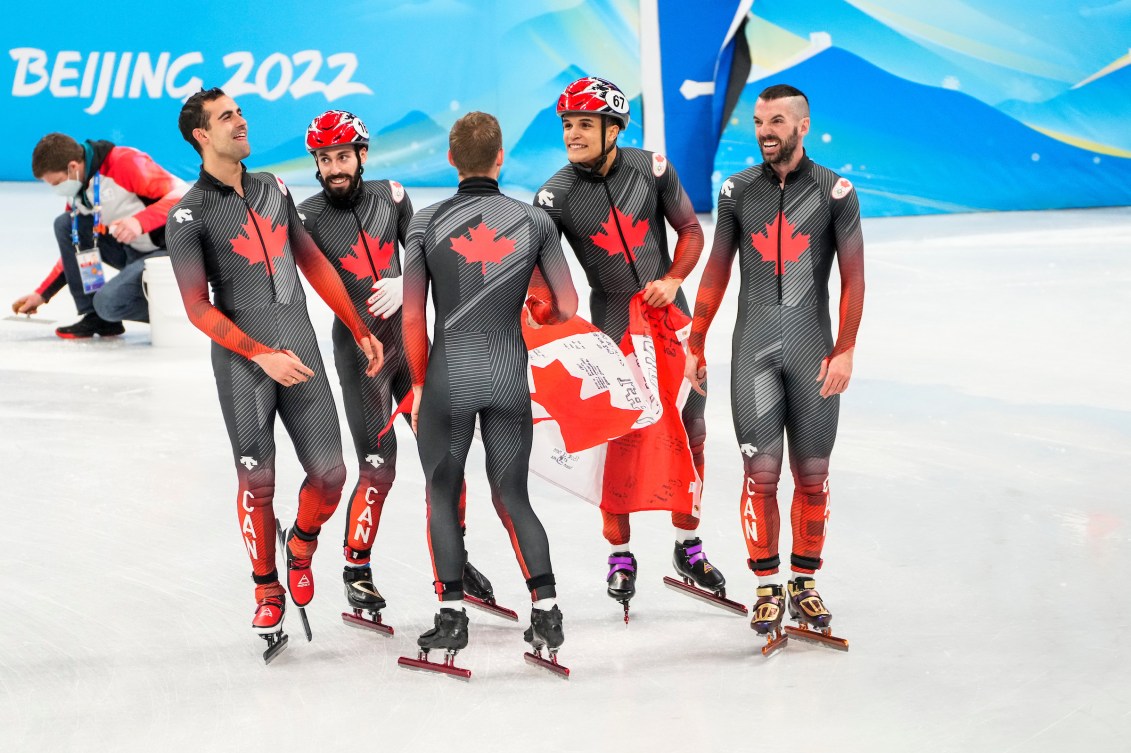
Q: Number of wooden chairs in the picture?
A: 0